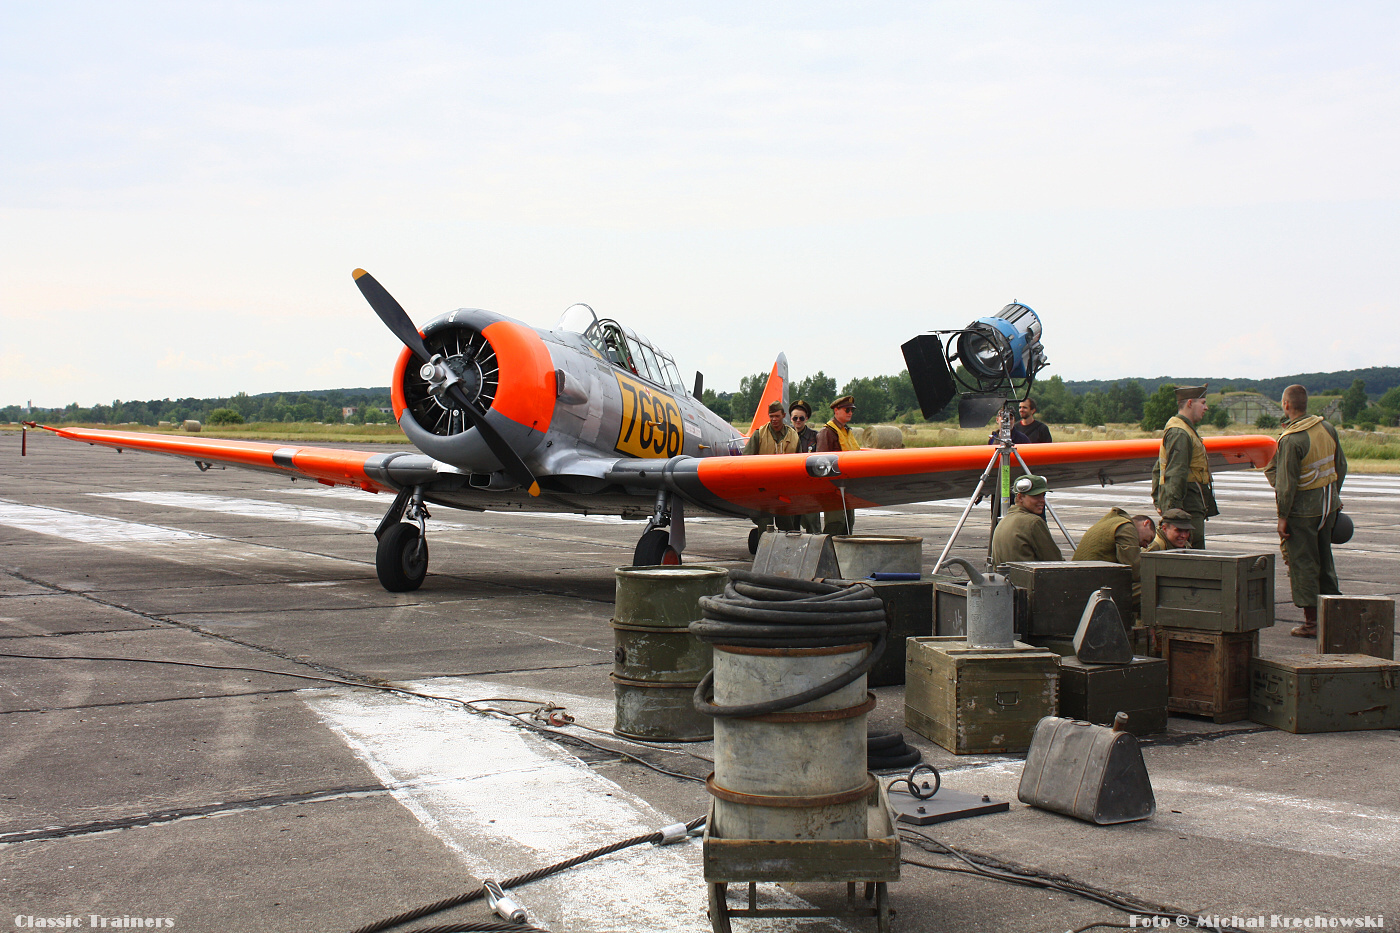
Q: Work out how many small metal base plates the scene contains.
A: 1